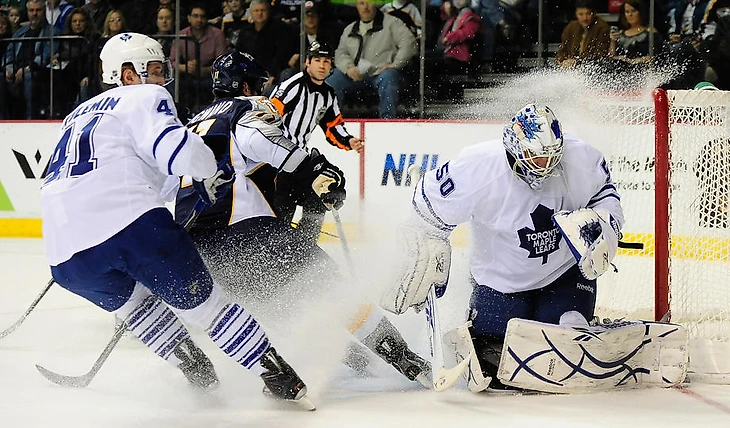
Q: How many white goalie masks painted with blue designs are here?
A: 1